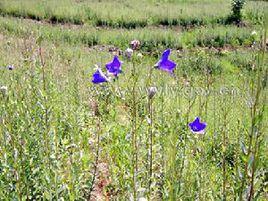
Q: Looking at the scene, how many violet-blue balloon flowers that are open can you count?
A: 4